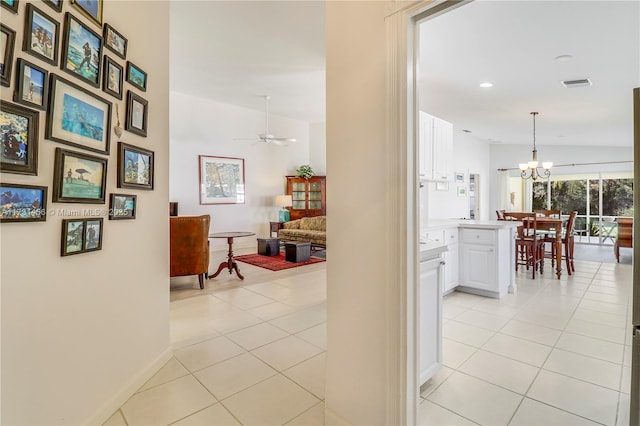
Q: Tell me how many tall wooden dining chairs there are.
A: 4